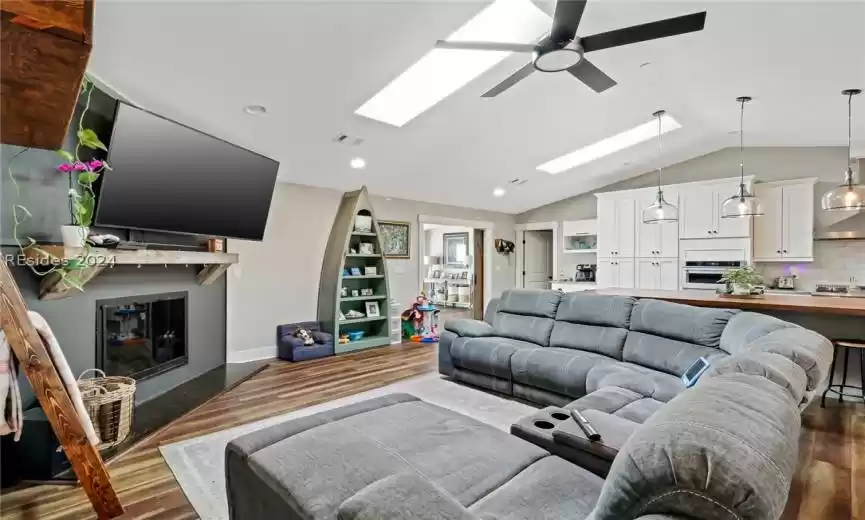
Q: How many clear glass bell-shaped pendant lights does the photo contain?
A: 3